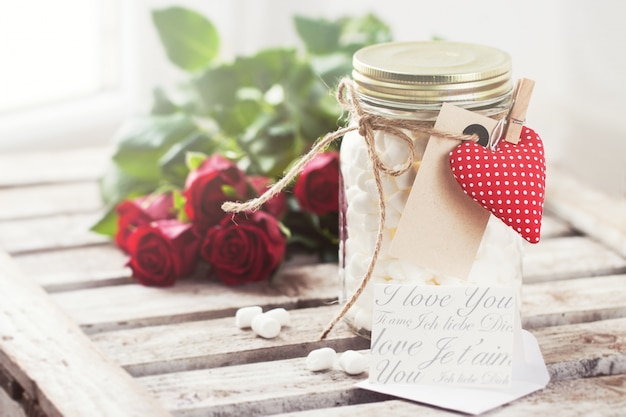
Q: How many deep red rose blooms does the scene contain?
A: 6